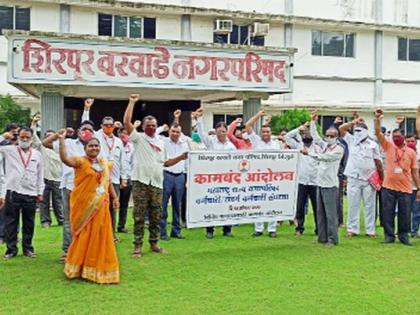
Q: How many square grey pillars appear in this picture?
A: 2